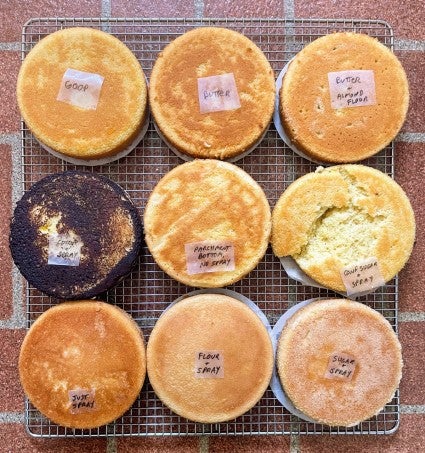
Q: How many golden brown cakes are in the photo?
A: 8